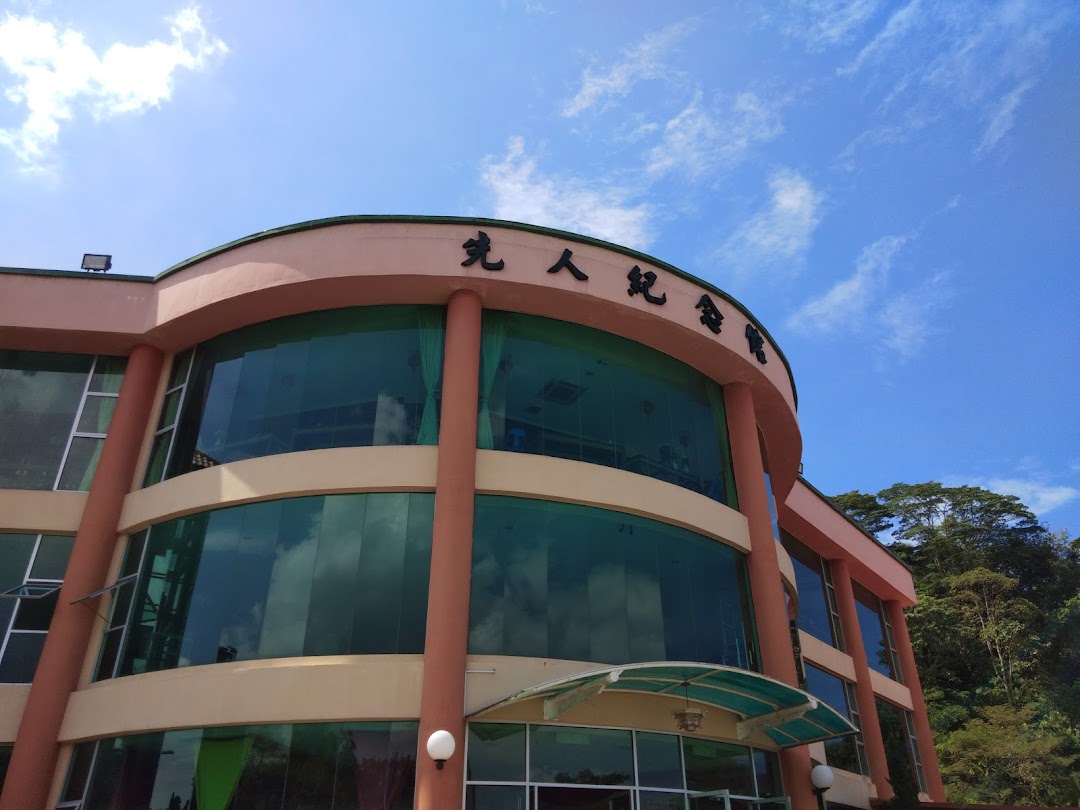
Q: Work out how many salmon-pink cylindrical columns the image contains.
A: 5